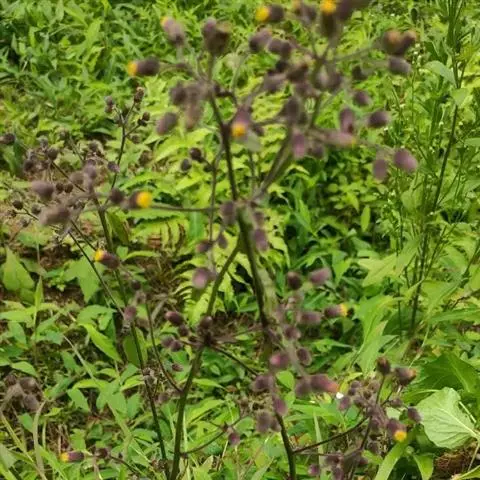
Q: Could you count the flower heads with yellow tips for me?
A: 9